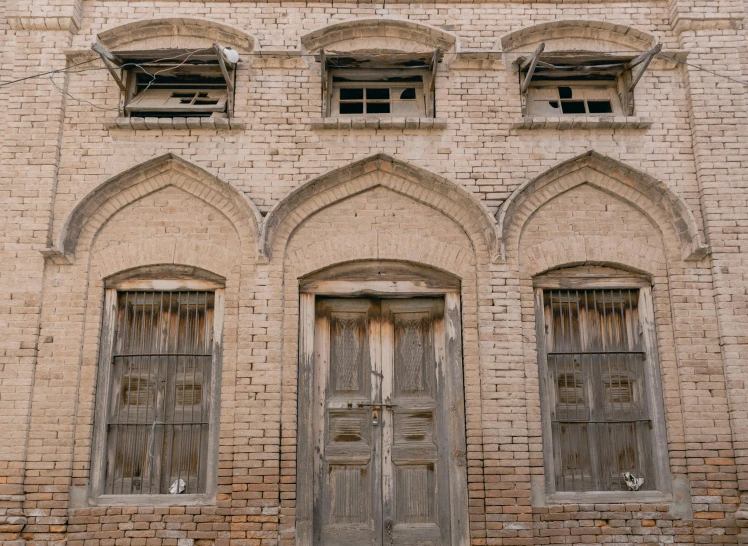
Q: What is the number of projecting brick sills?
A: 3